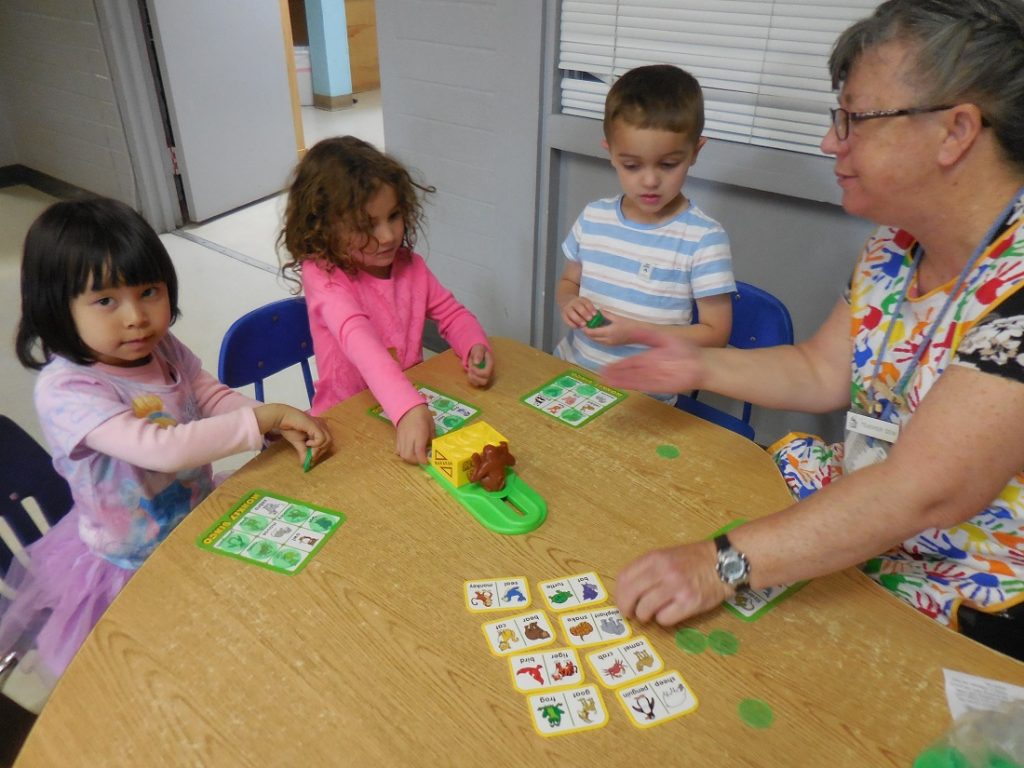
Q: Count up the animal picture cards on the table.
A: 8